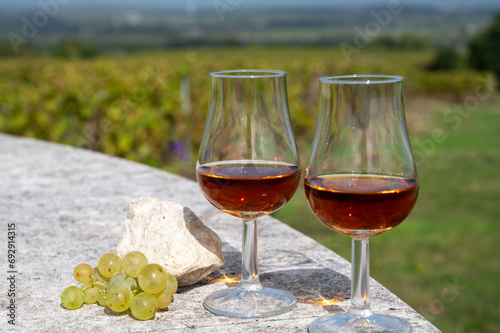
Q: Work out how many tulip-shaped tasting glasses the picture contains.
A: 2